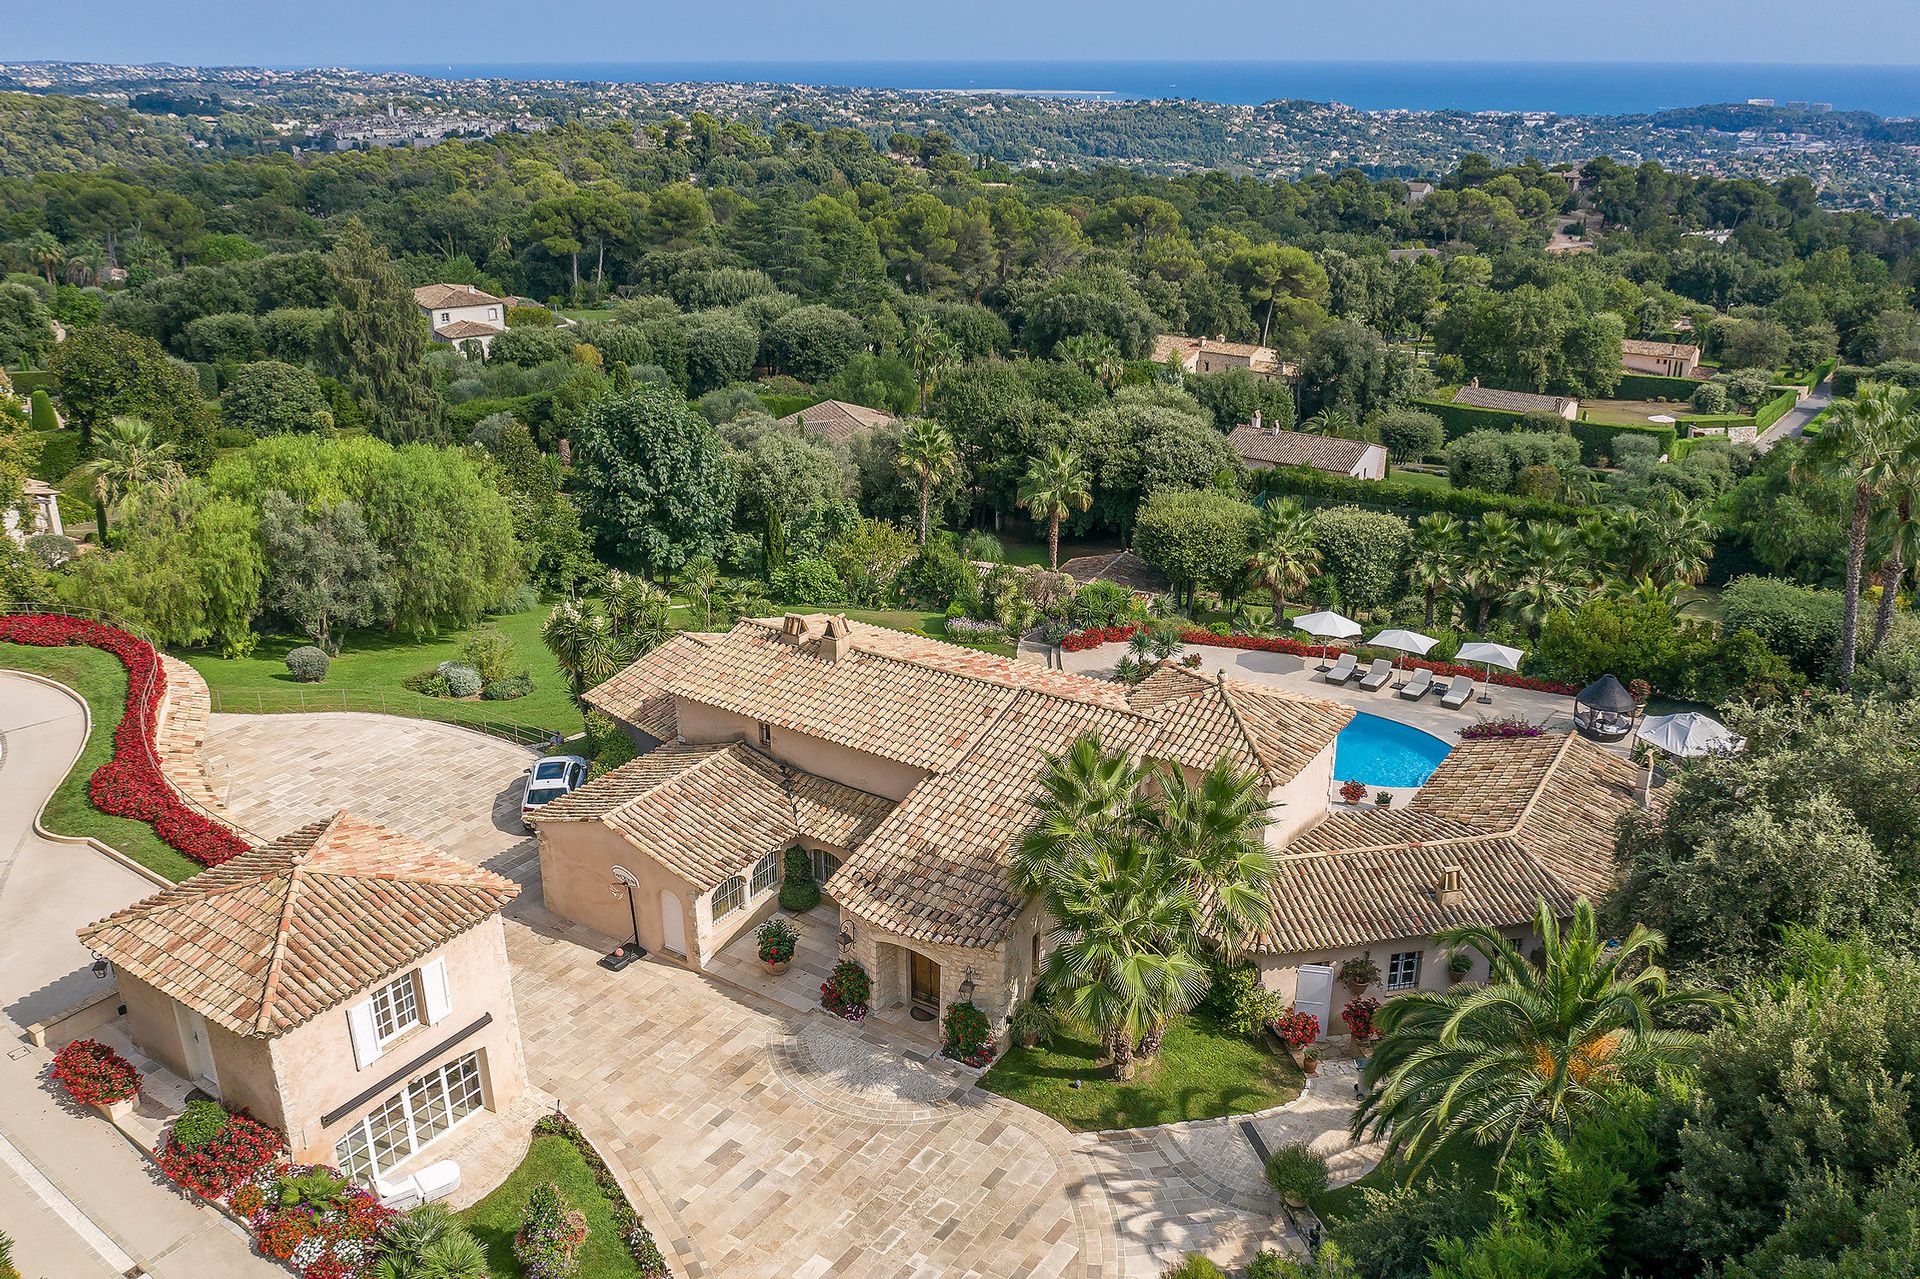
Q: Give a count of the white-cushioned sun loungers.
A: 4